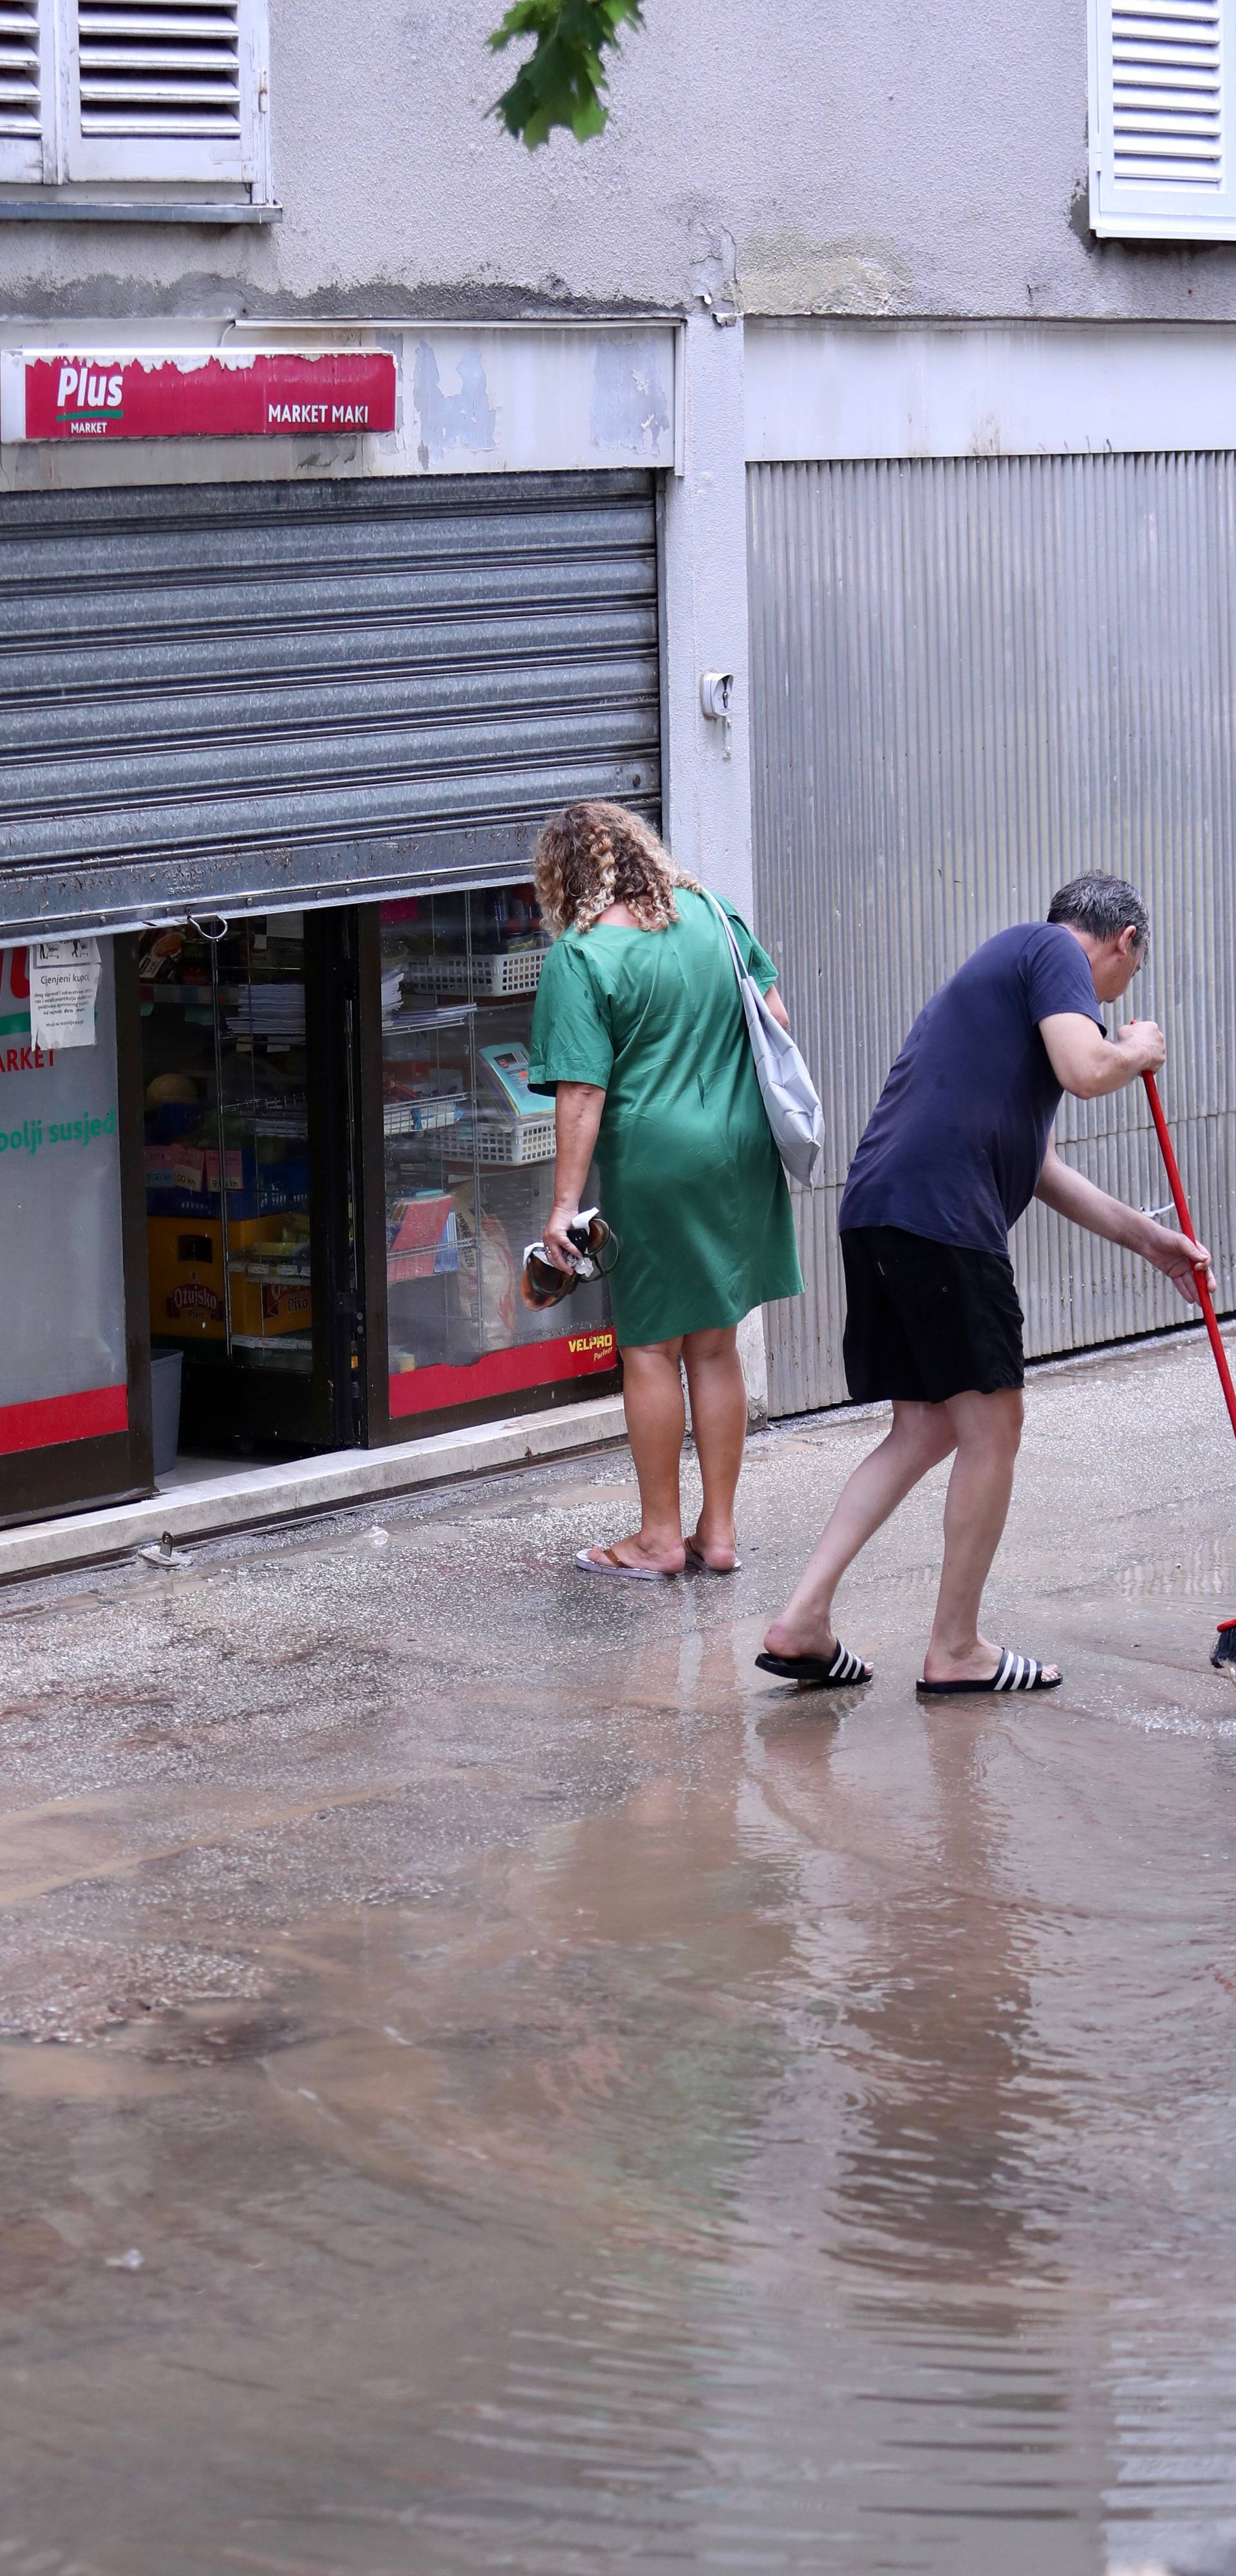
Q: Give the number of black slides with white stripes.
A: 2